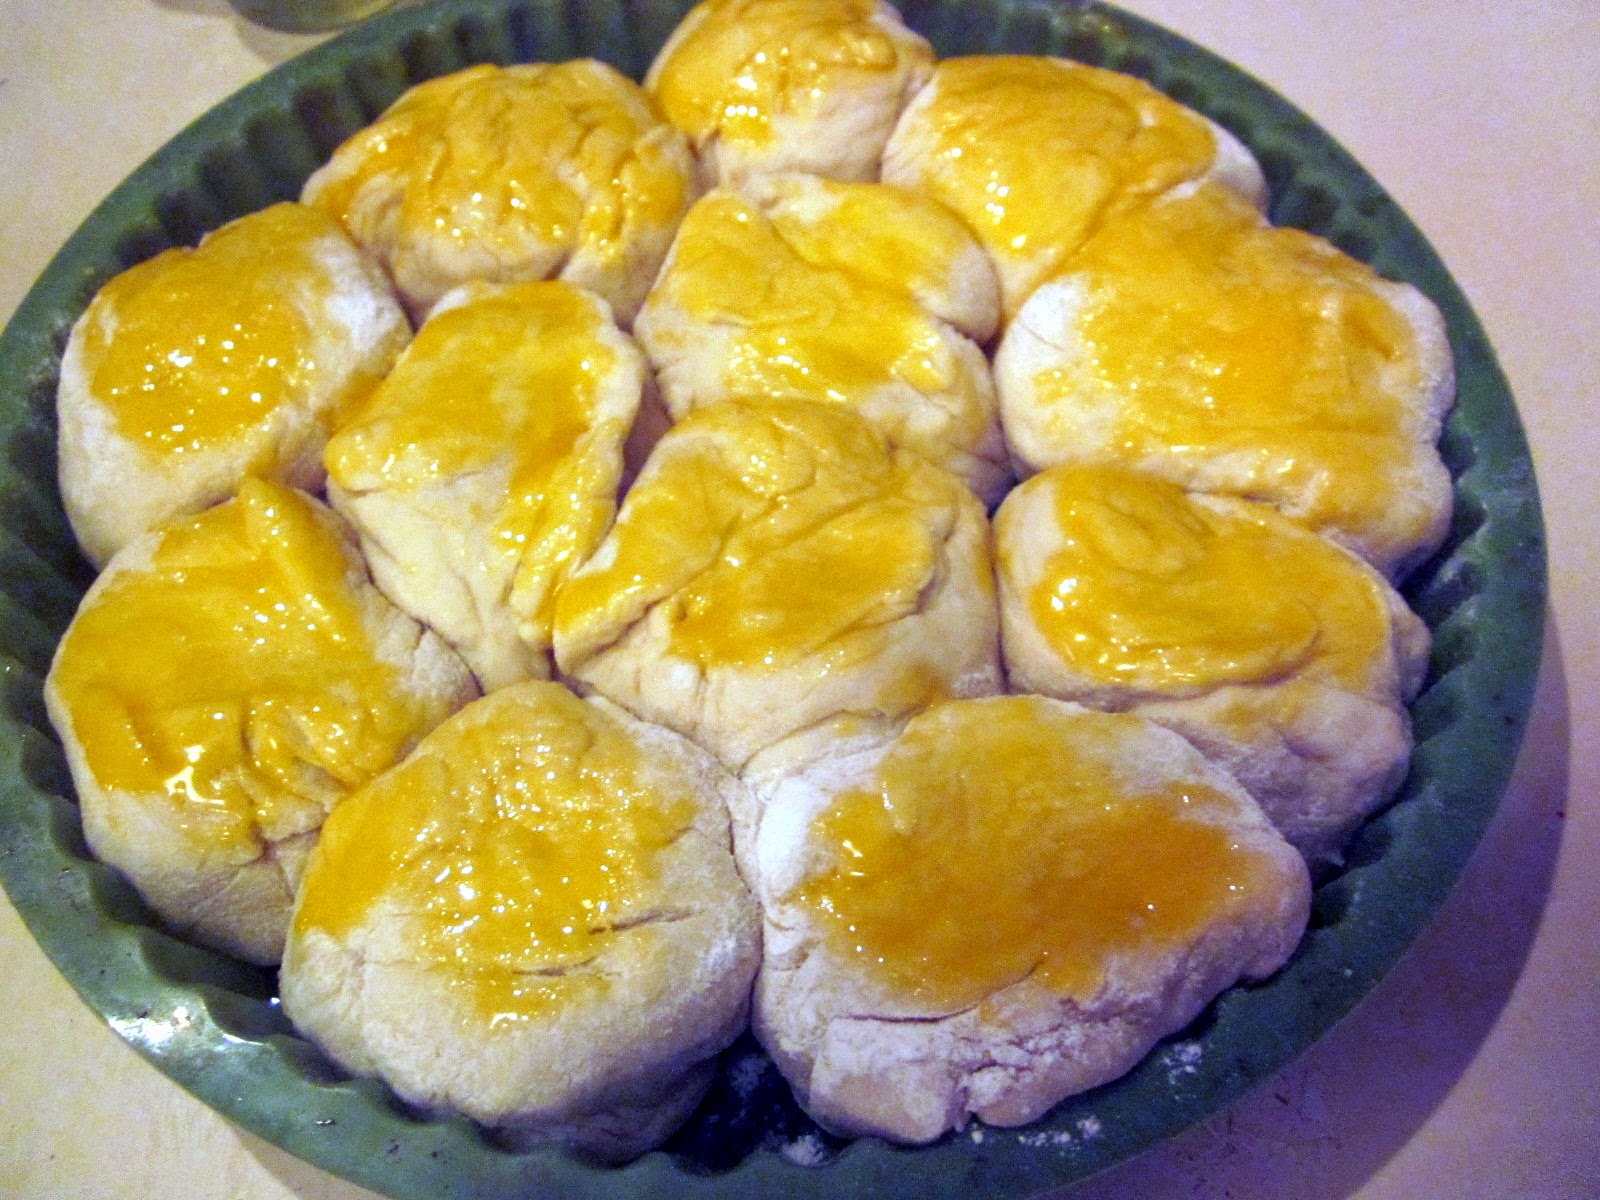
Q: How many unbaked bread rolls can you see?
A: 12